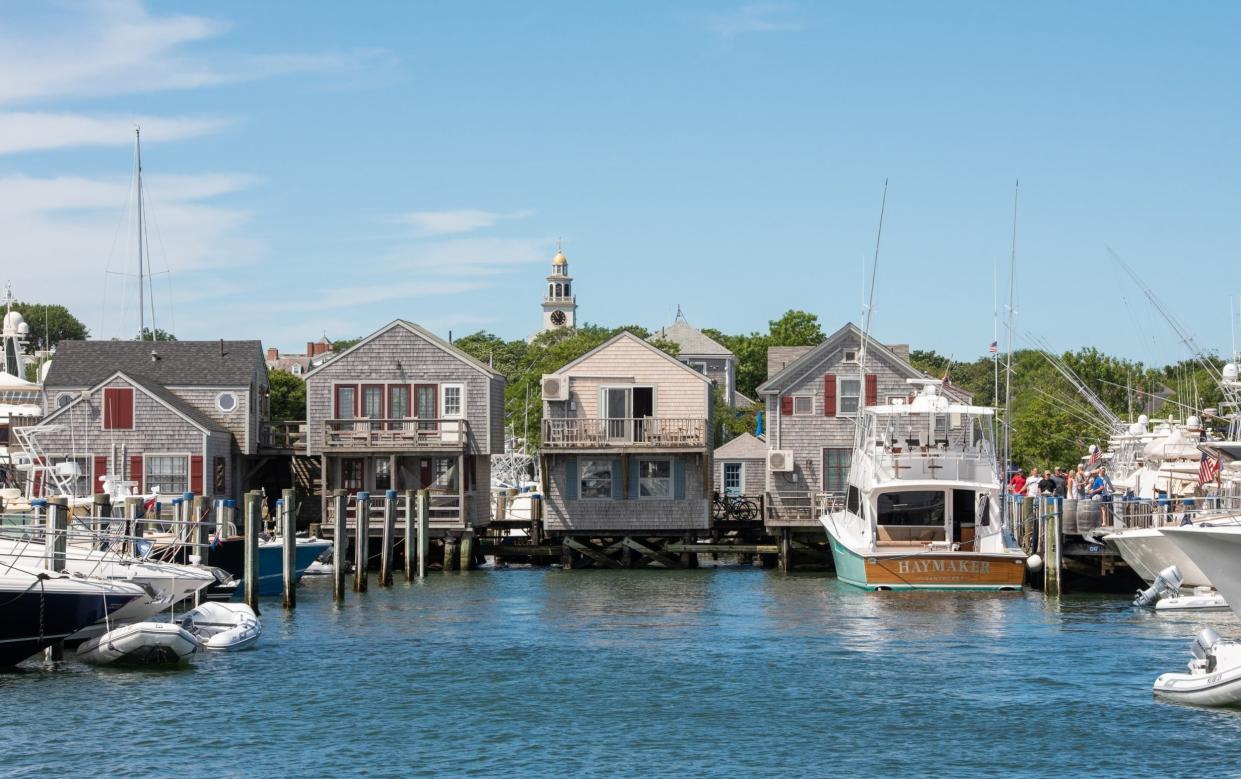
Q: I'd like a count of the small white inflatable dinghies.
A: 4